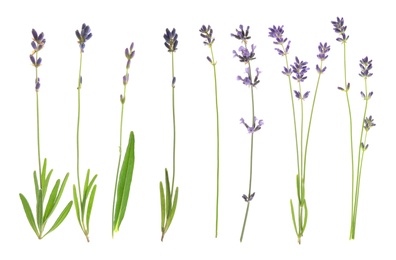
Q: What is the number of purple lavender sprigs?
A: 12